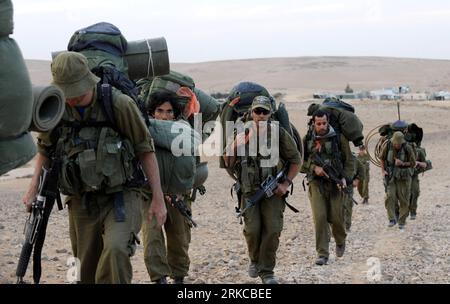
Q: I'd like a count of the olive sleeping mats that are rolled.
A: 2